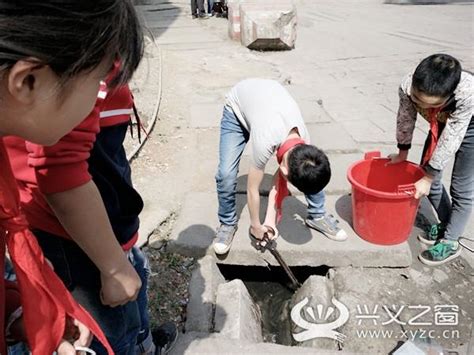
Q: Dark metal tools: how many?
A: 1